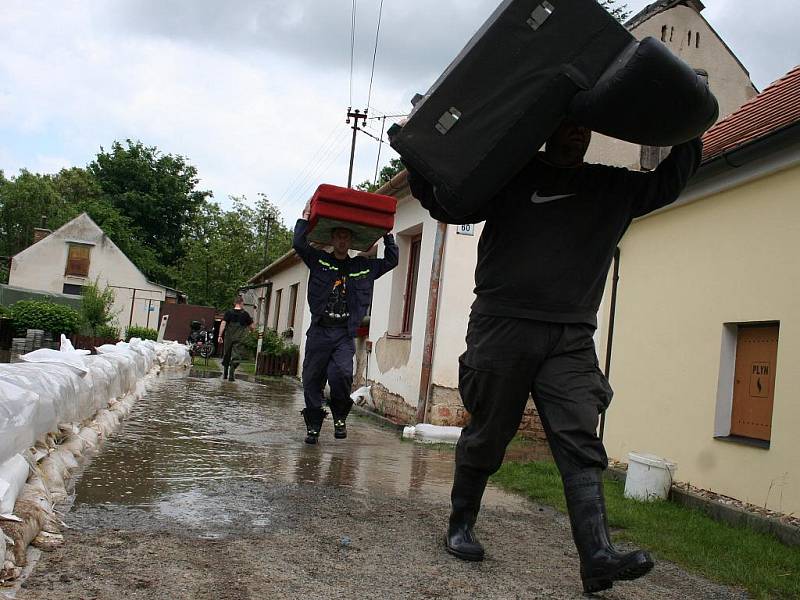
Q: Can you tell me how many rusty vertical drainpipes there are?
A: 1